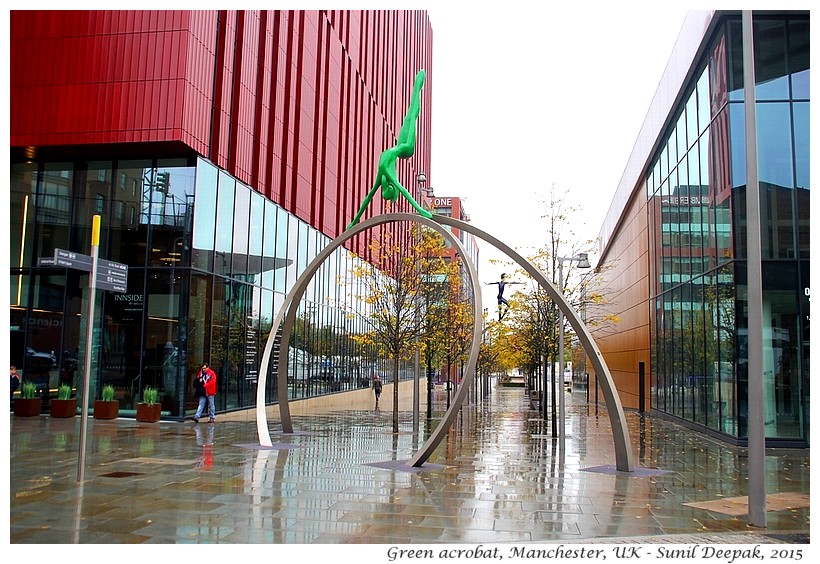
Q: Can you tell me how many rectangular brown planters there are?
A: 4